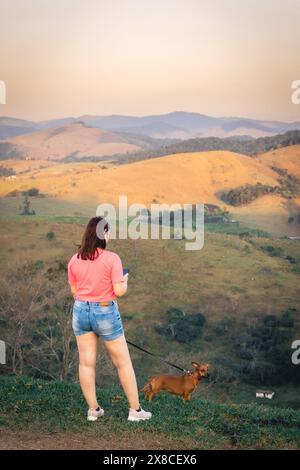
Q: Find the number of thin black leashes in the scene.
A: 1